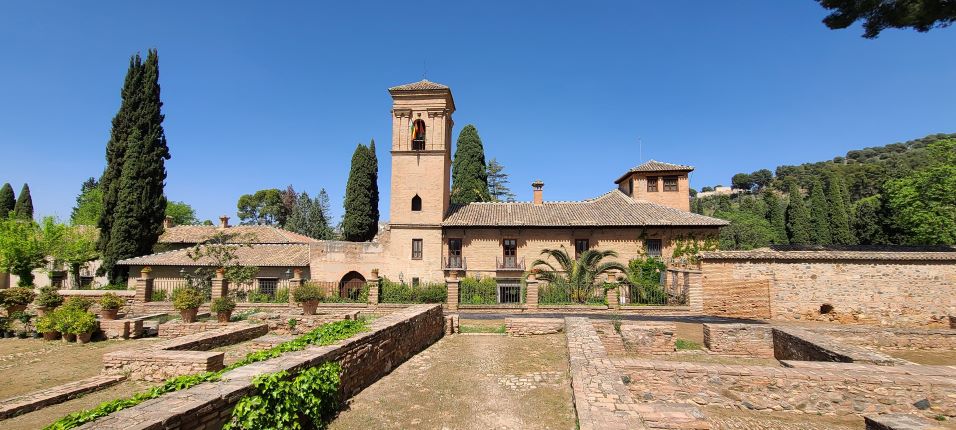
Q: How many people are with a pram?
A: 0